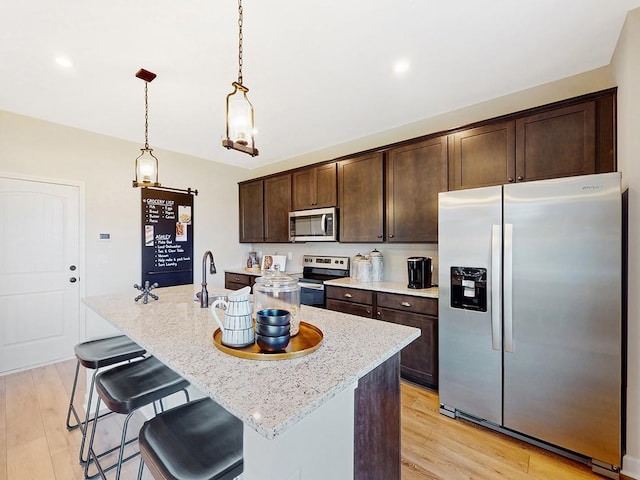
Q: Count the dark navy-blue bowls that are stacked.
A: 3